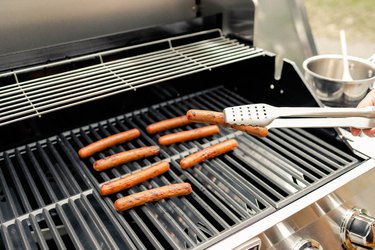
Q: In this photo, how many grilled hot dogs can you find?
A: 8